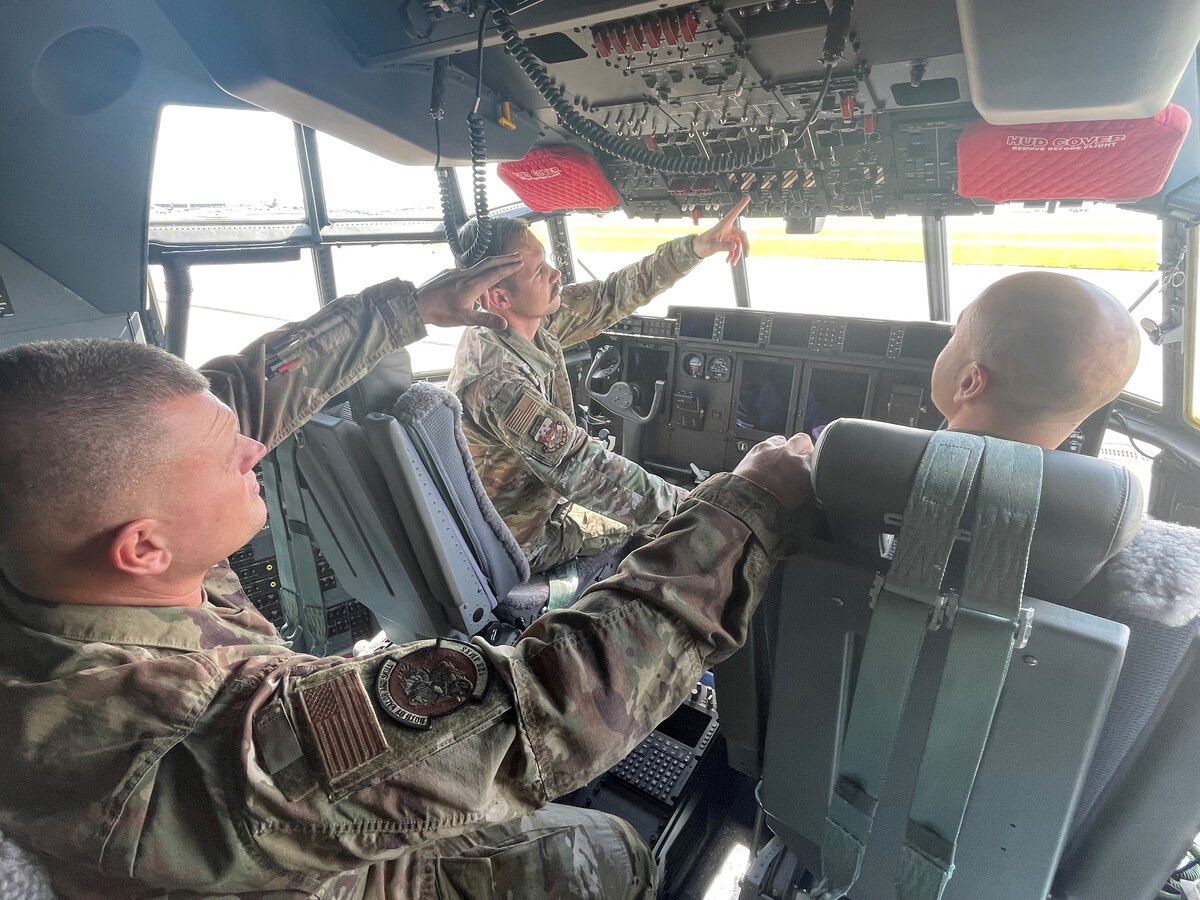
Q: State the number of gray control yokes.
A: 1